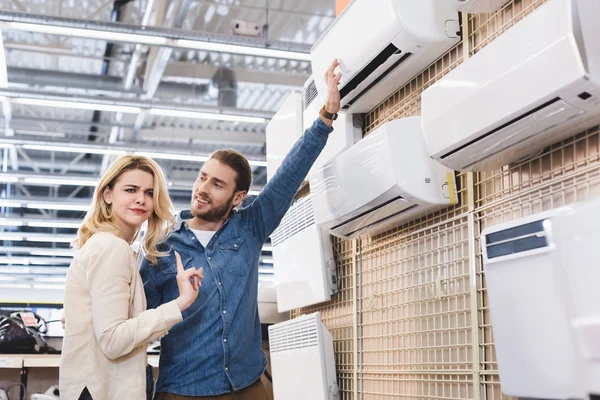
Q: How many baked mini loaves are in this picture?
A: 0